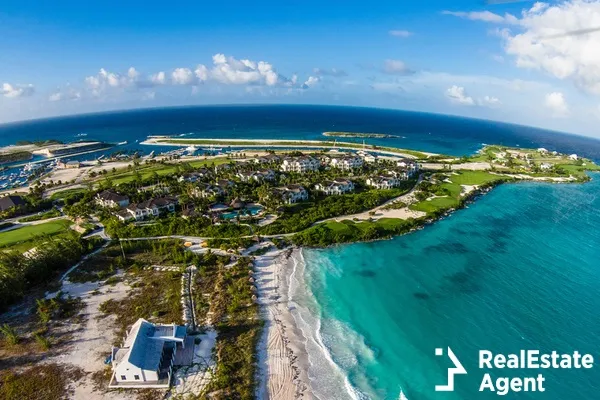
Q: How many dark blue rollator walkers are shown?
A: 0